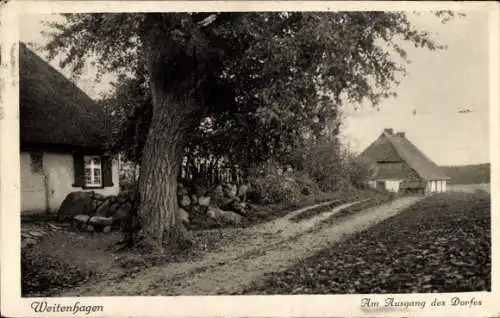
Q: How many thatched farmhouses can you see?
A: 2